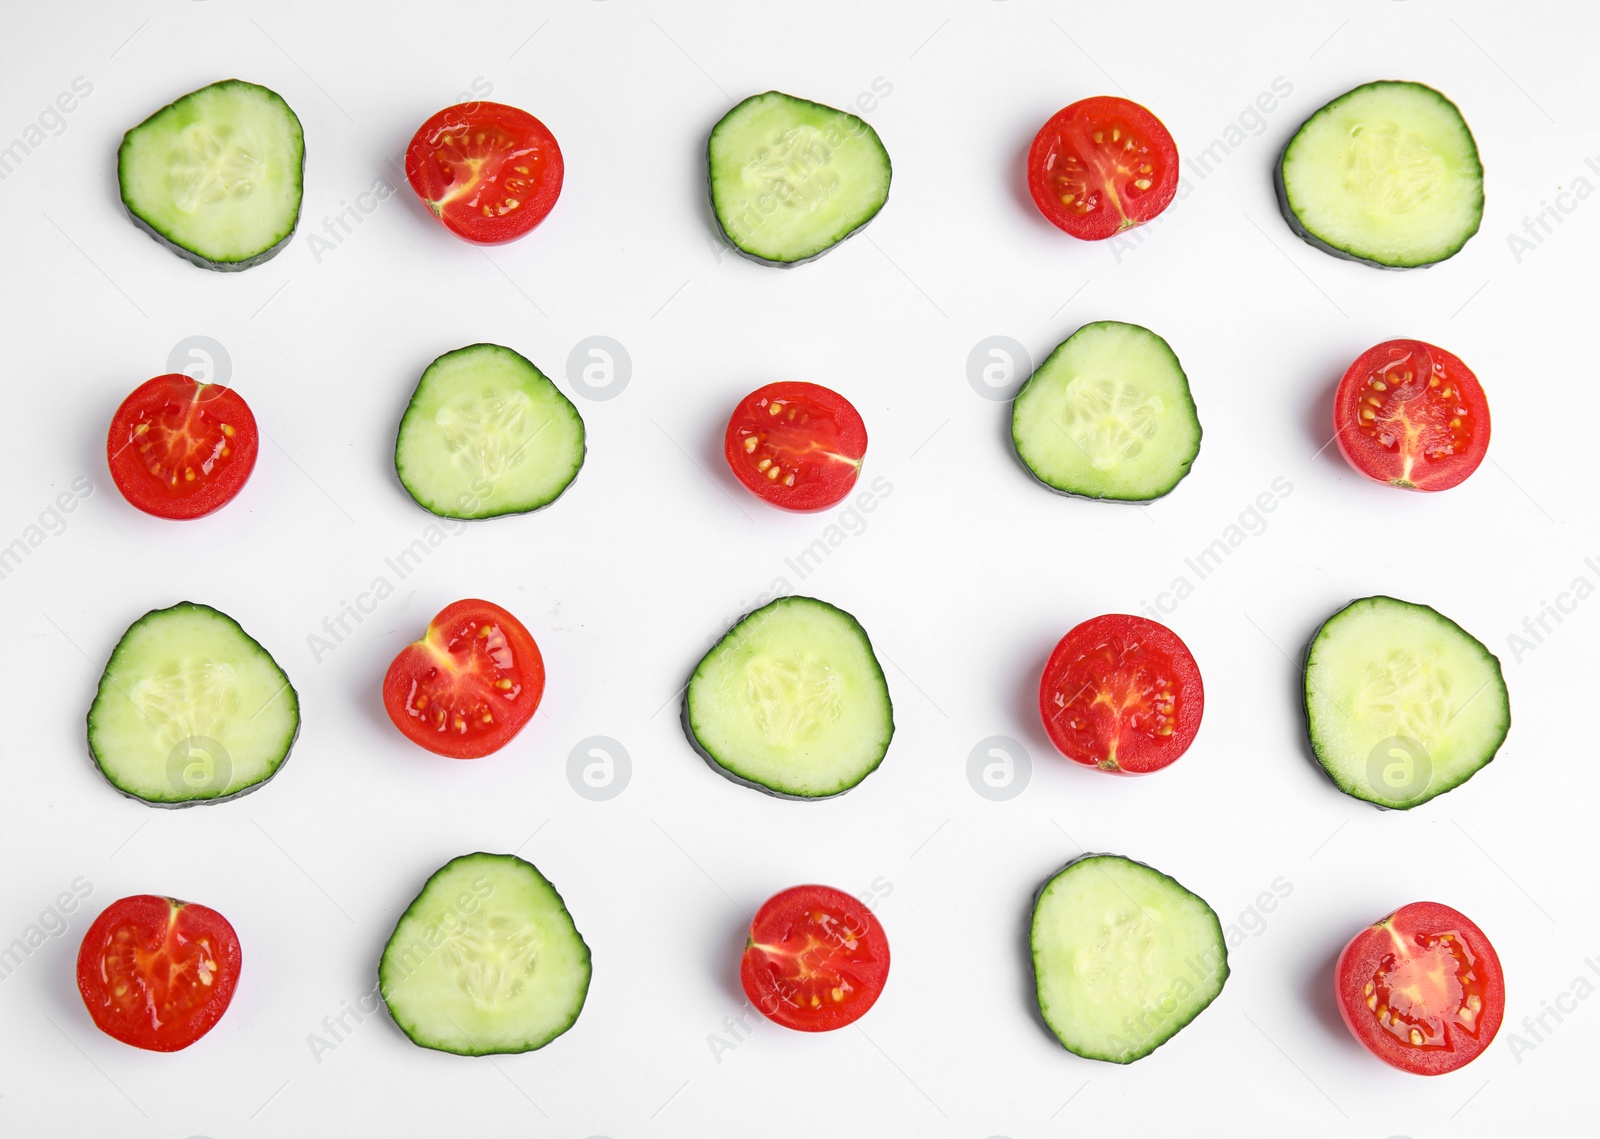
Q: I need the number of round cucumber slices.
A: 10